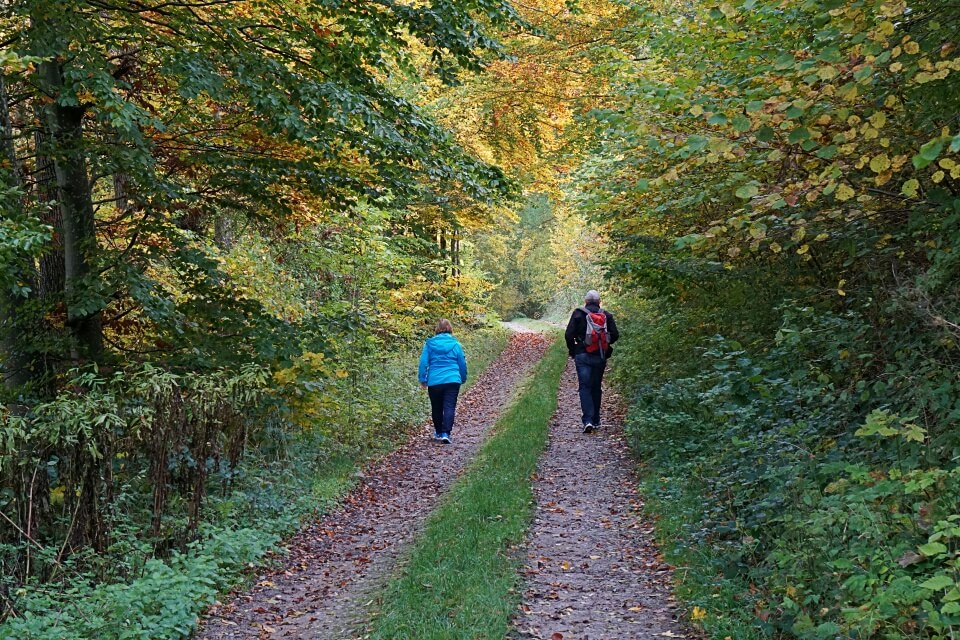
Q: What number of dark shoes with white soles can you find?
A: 2